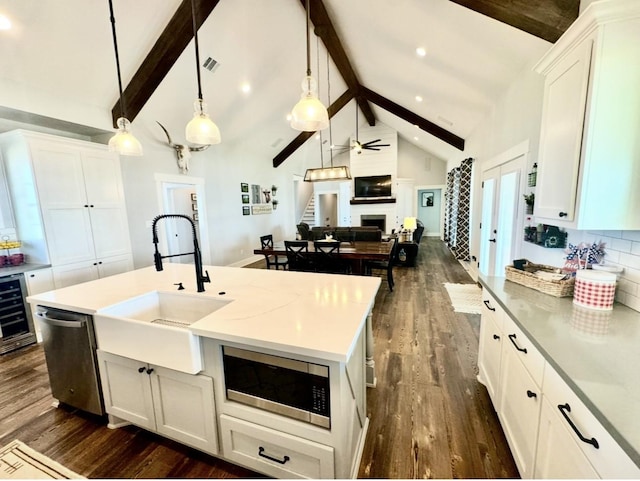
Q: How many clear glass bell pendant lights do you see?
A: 3